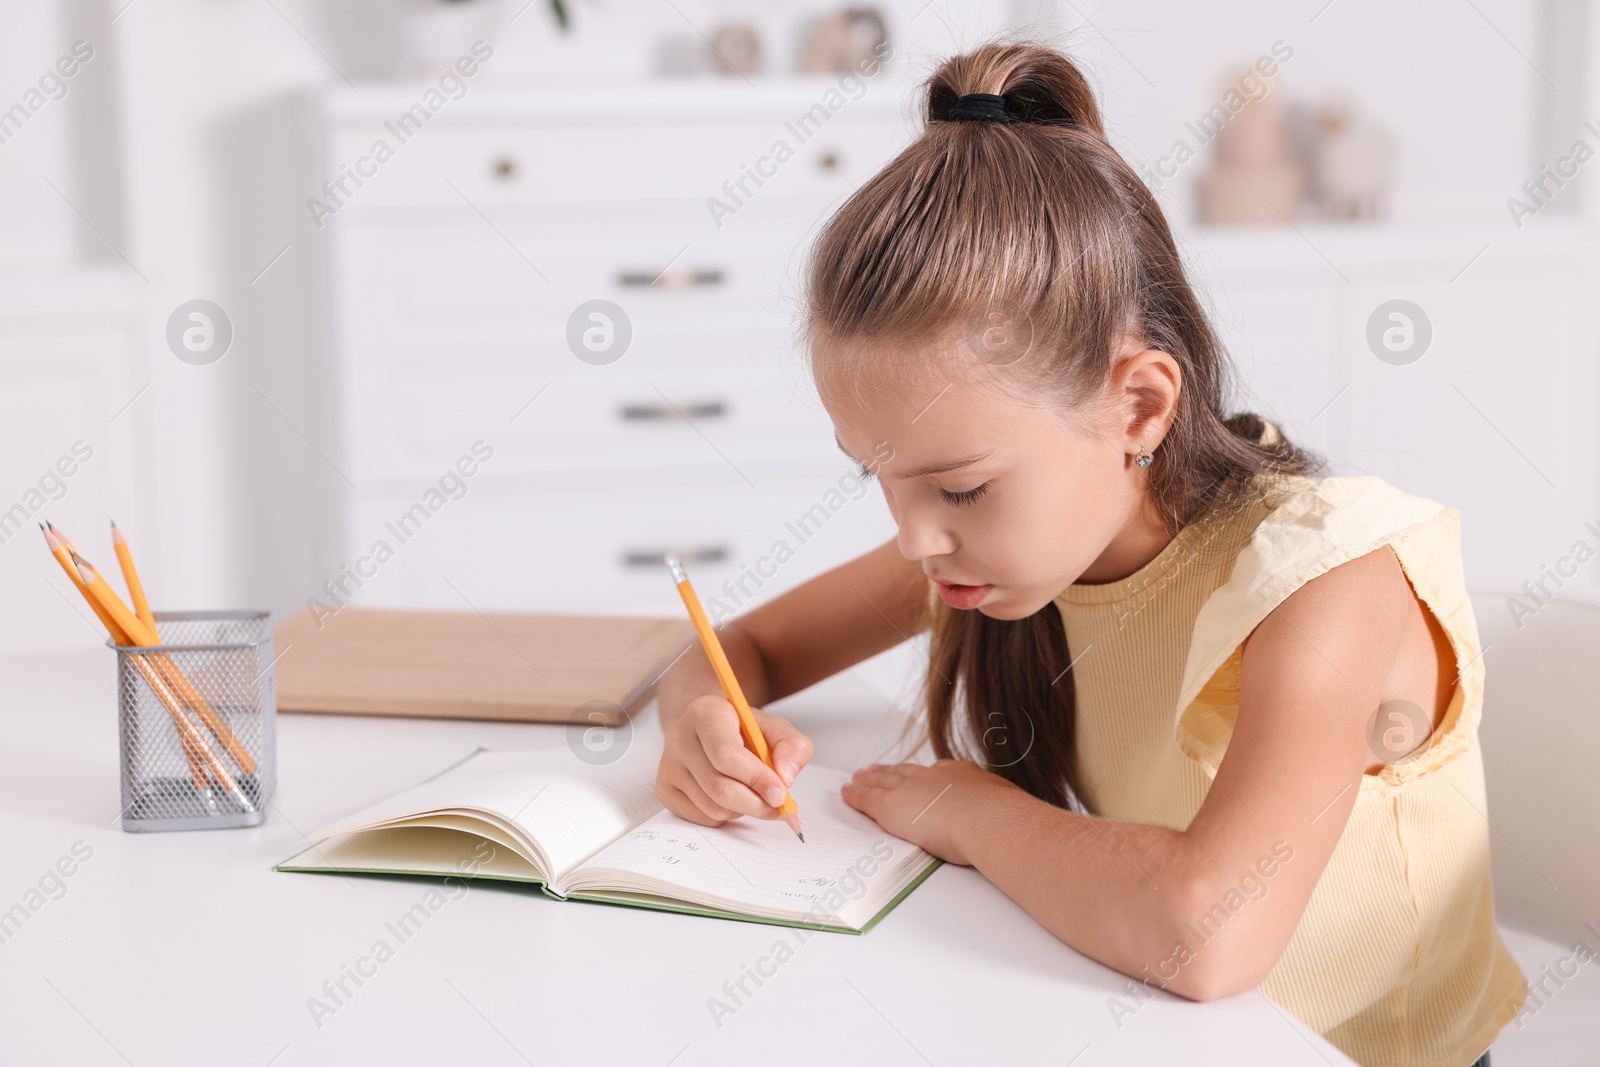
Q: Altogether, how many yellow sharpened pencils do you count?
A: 6